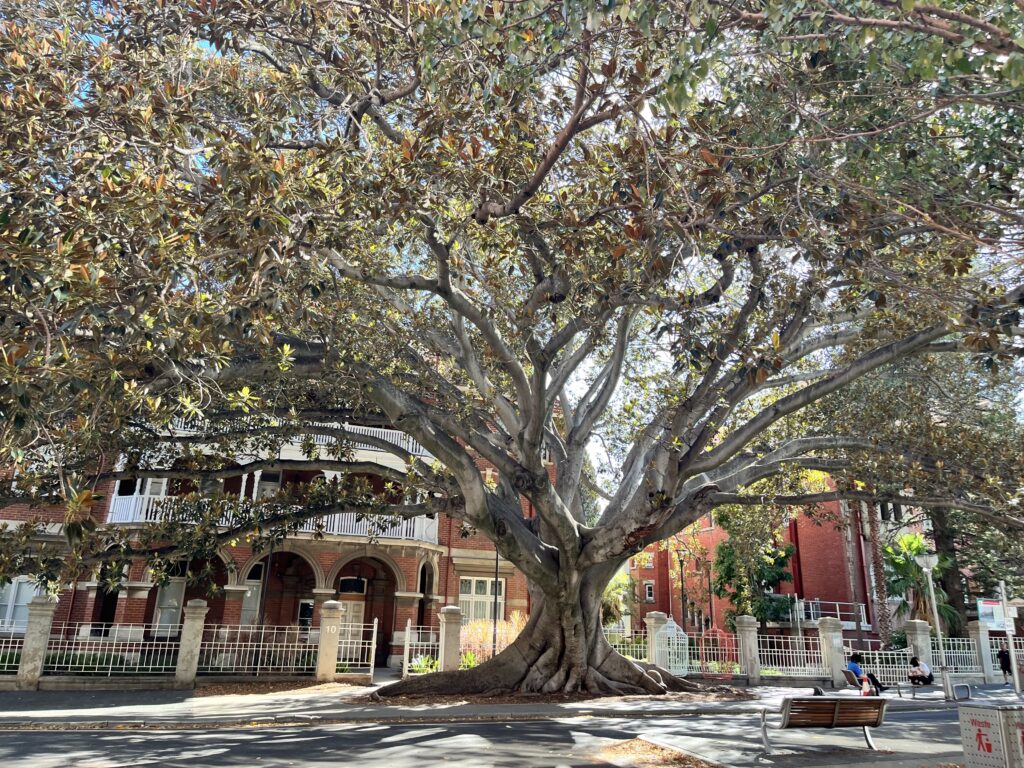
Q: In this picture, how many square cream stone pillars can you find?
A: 9